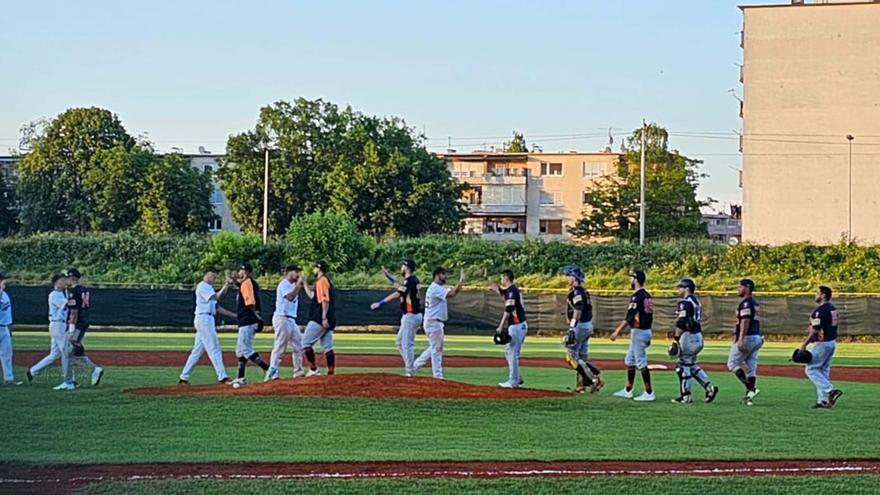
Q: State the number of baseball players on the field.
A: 15